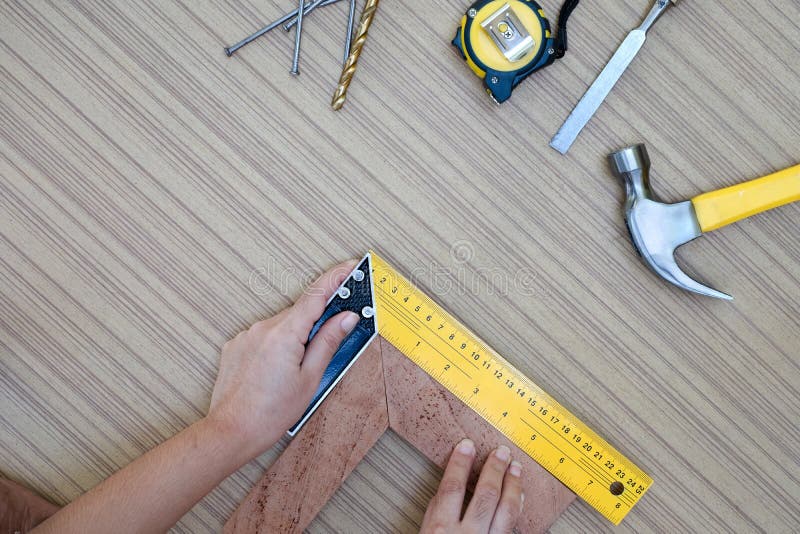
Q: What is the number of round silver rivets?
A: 3